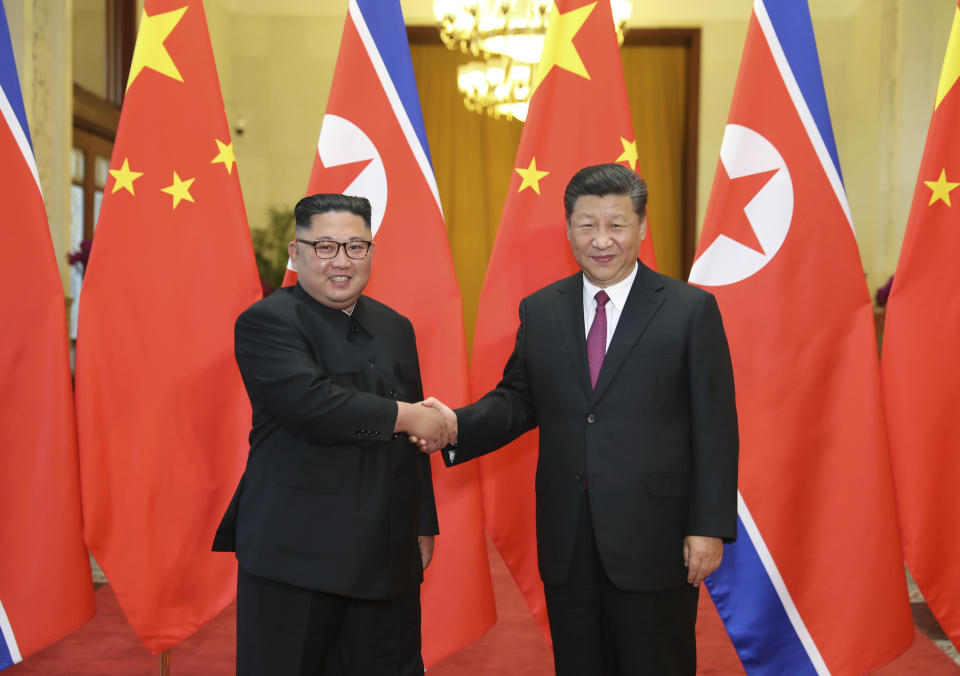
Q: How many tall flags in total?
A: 6